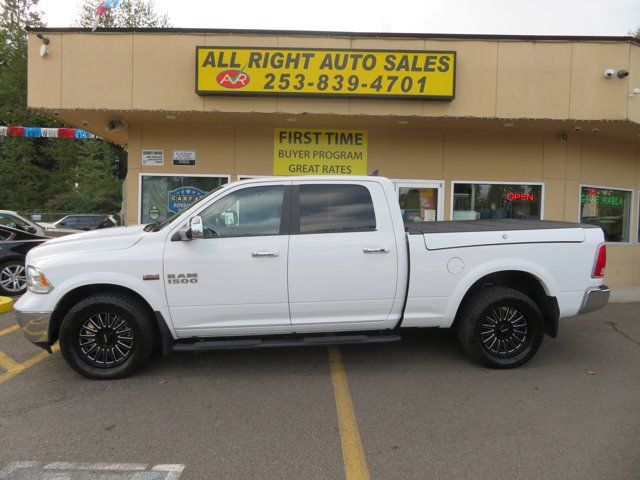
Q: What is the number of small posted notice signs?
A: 2